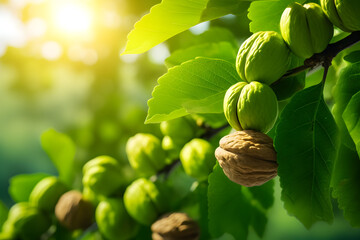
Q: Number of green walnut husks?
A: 12